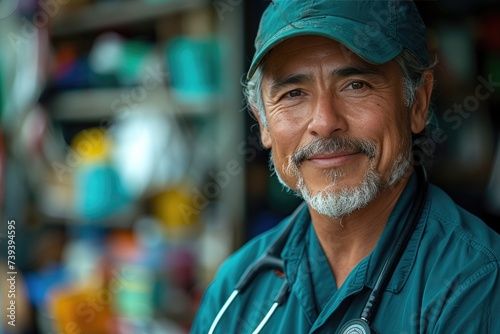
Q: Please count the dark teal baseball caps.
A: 1